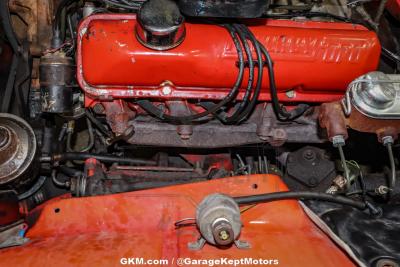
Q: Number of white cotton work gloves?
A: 0